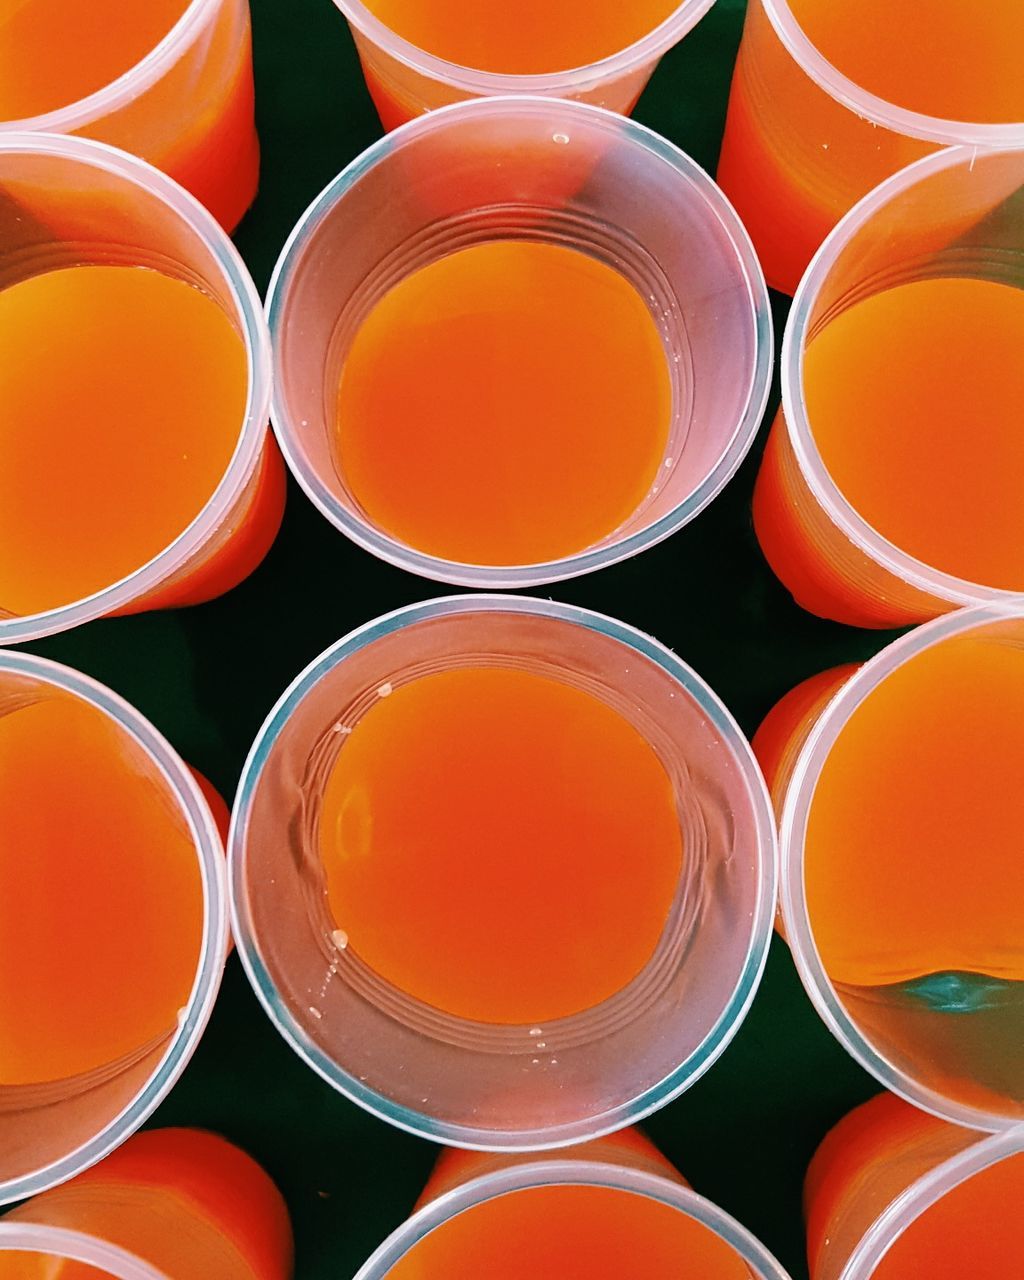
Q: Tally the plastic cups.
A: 12